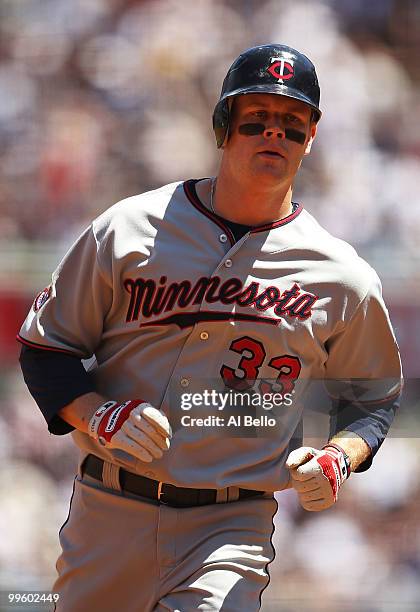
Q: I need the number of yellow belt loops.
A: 0